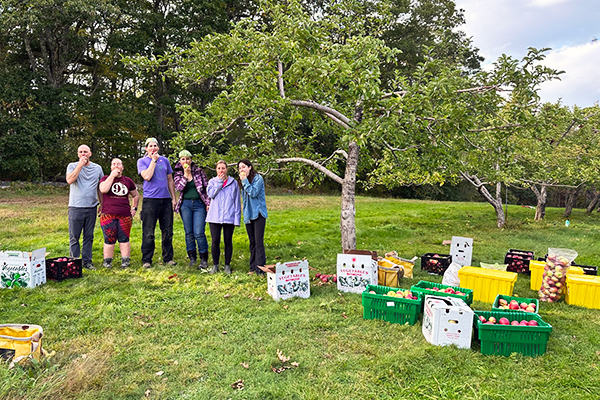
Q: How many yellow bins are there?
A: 3